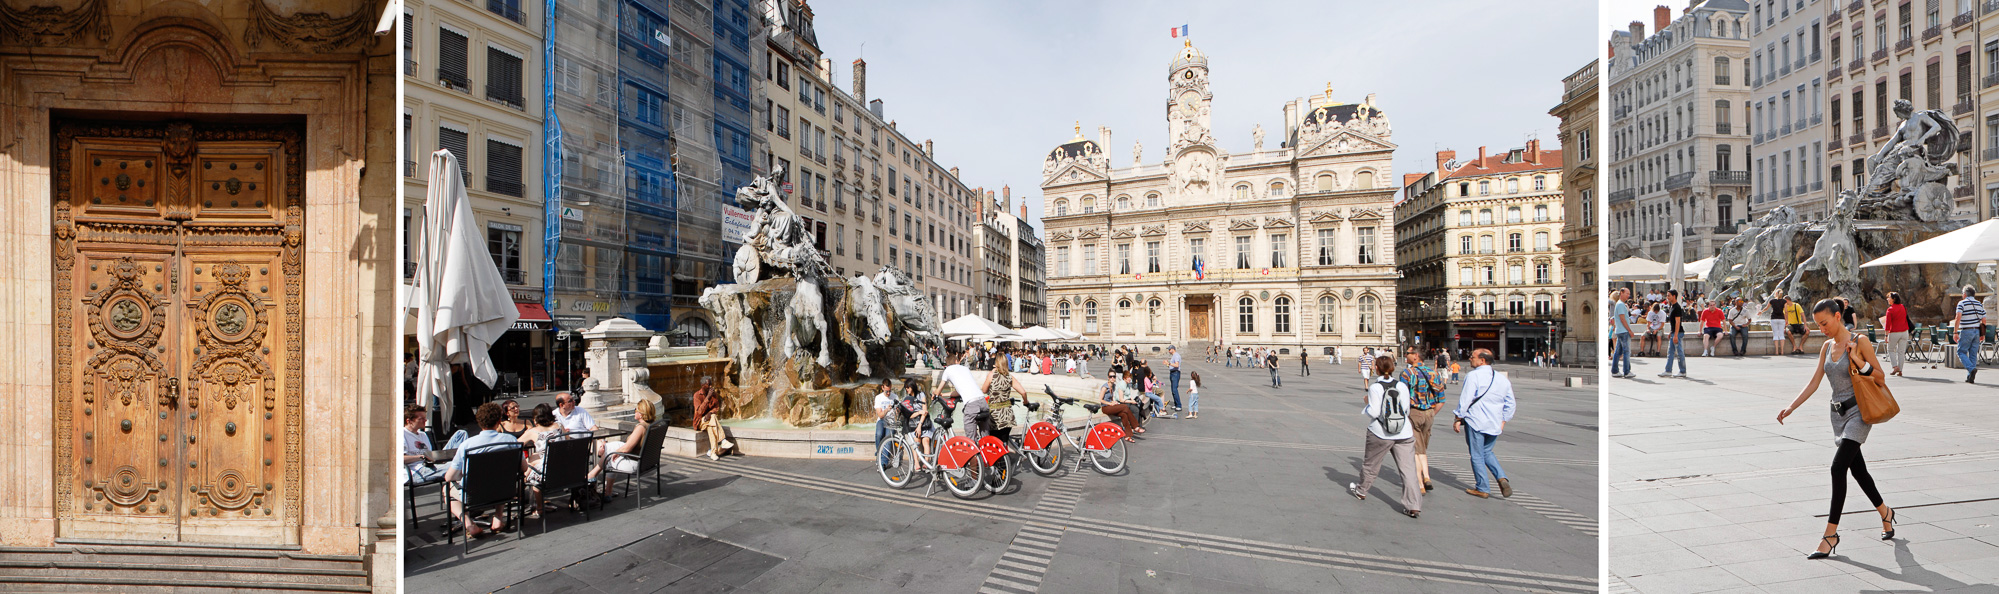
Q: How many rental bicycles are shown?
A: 4